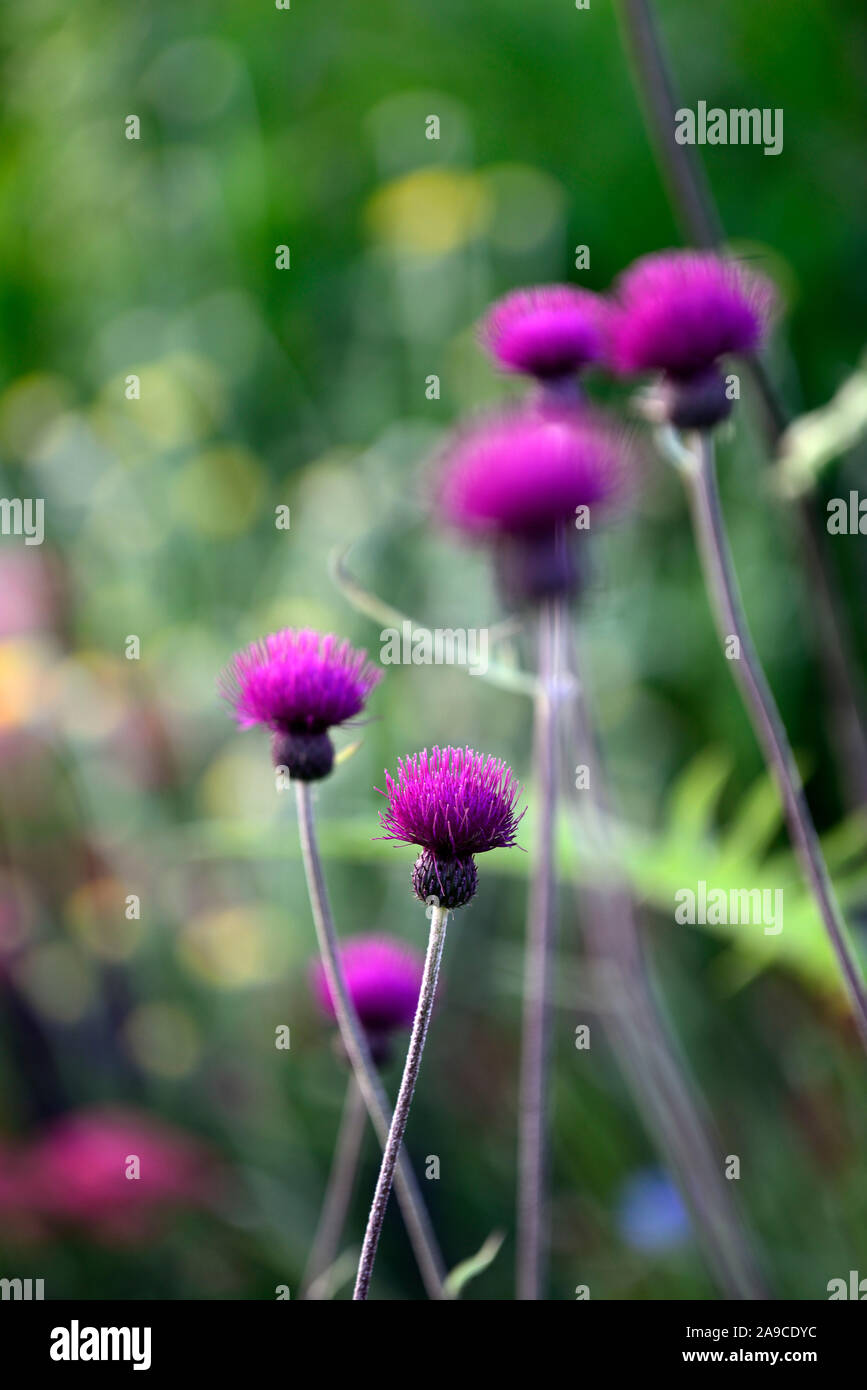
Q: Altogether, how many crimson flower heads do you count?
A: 6